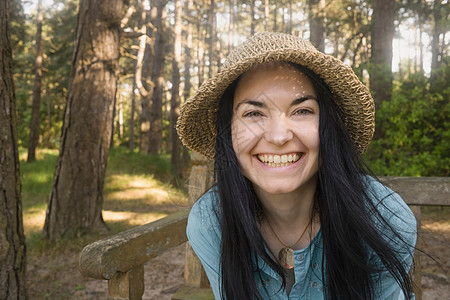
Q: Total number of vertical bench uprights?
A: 3